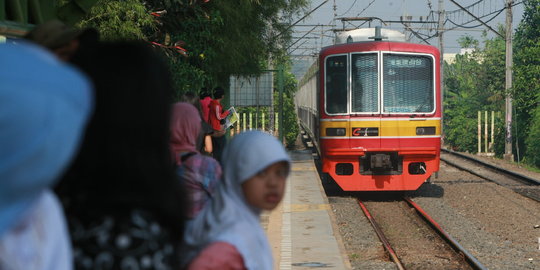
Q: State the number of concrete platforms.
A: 1